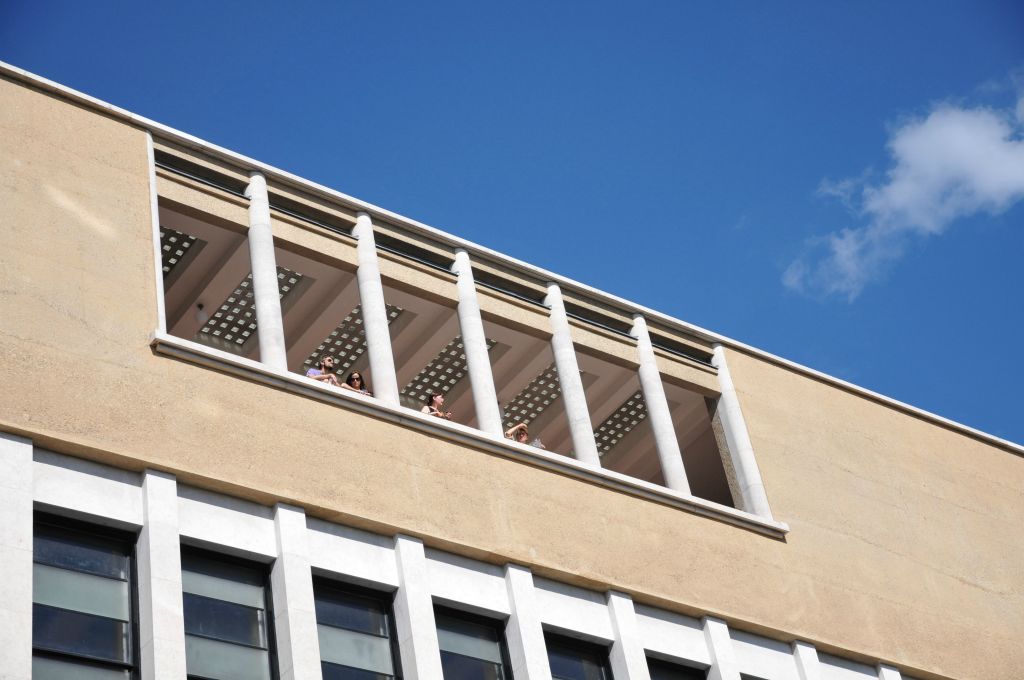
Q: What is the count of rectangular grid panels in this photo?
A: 6